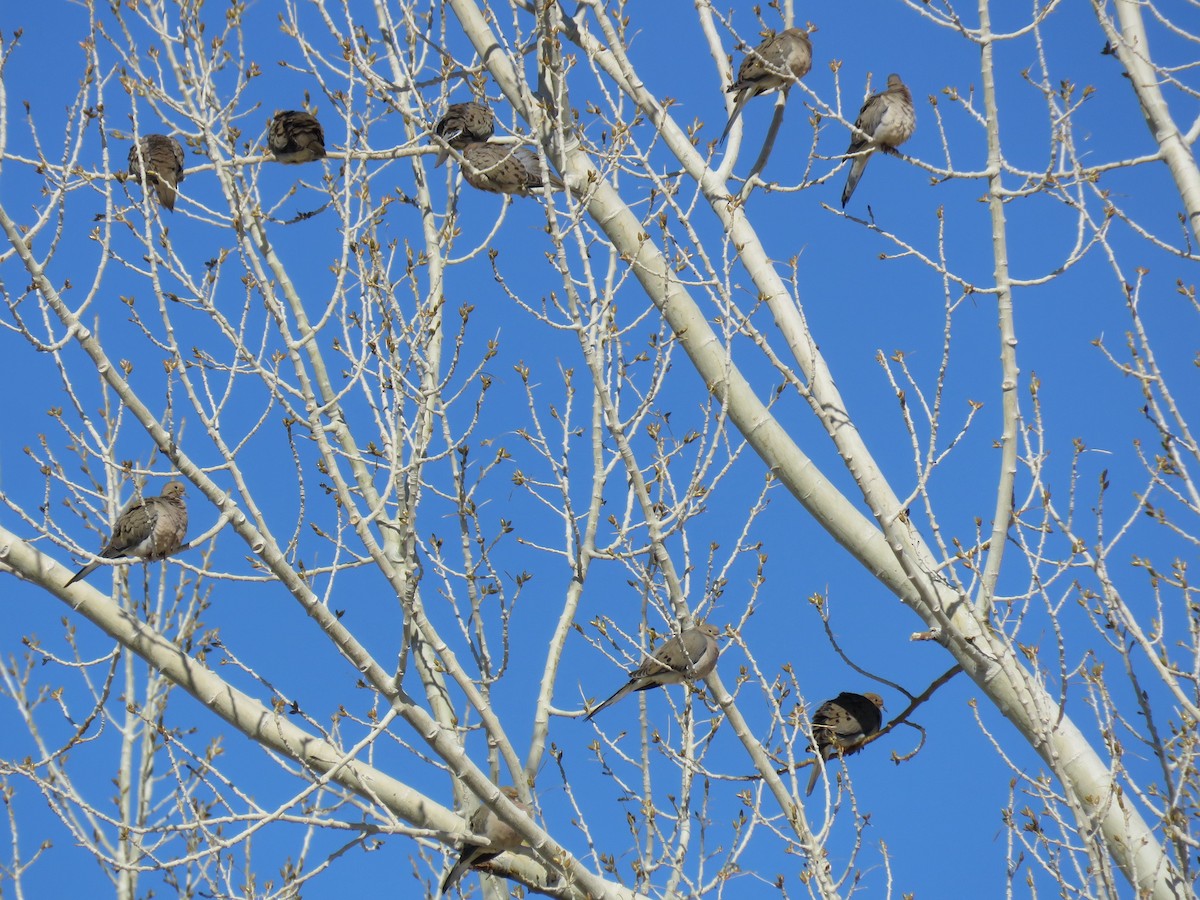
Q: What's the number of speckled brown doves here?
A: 10